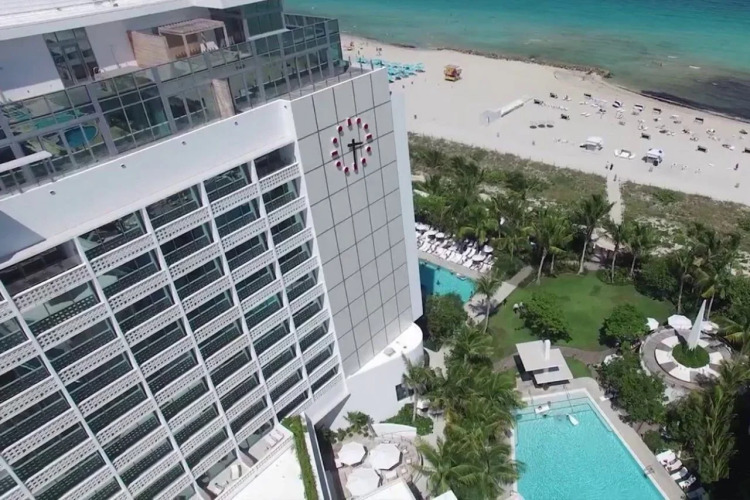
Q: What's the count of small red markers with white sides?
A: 12